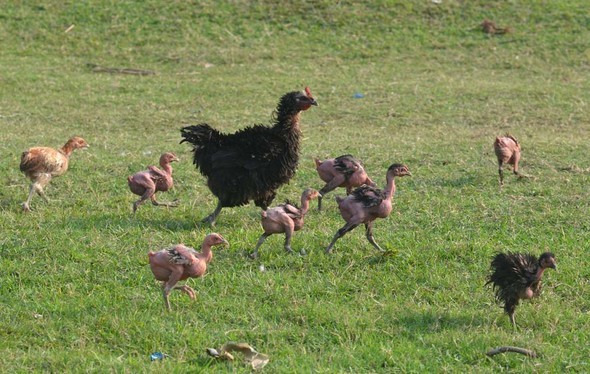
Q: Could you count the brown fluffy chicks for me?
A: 1